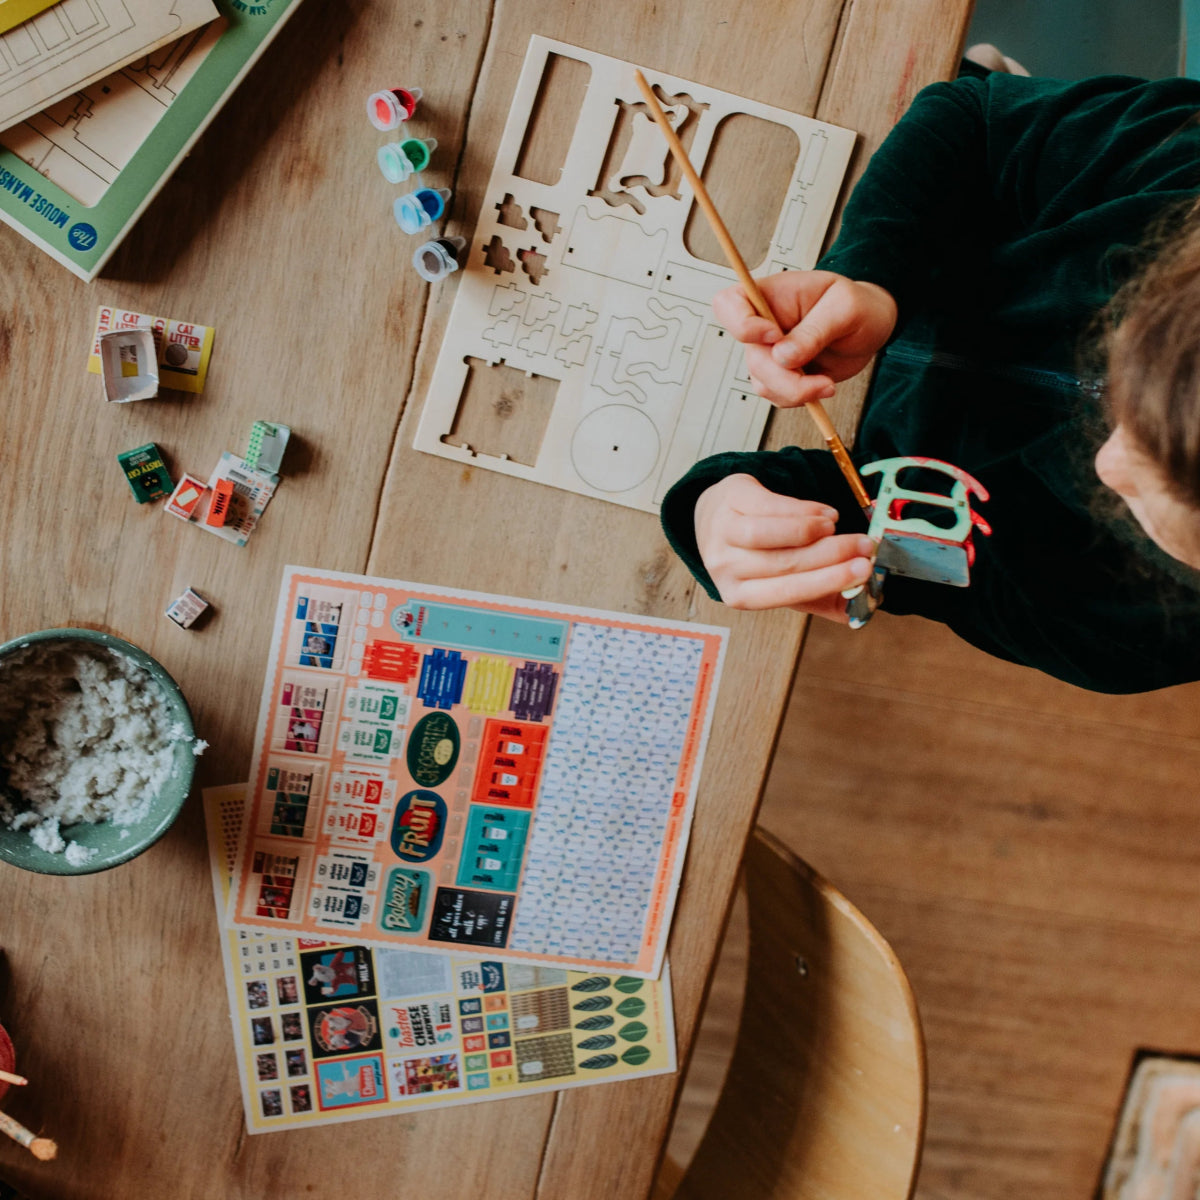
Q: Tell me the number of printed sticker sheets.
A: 2